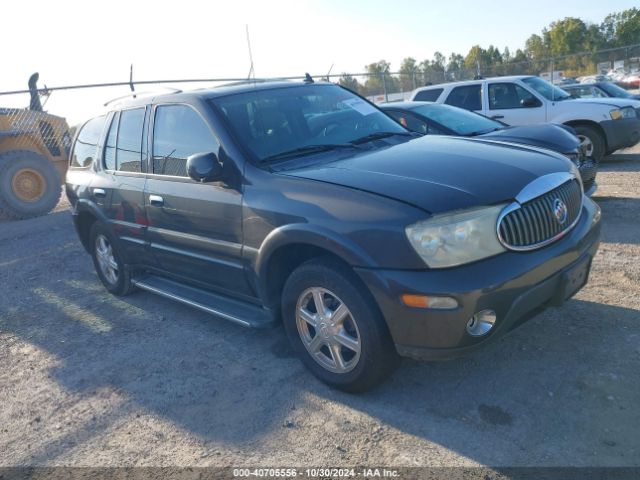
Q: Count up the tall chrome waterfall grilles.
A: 1